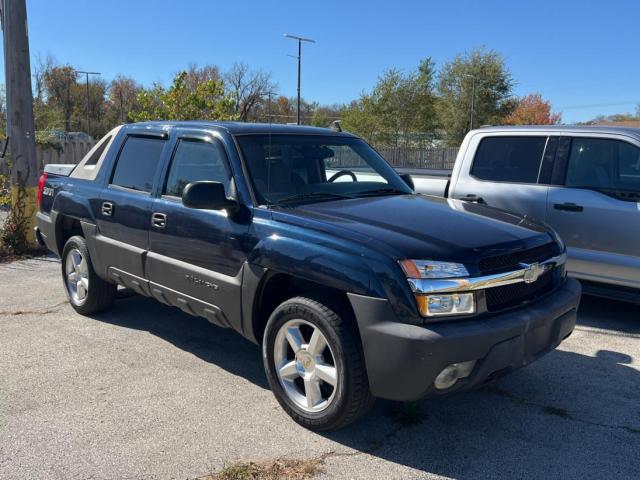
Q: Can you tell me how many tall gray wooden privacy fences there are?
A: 1